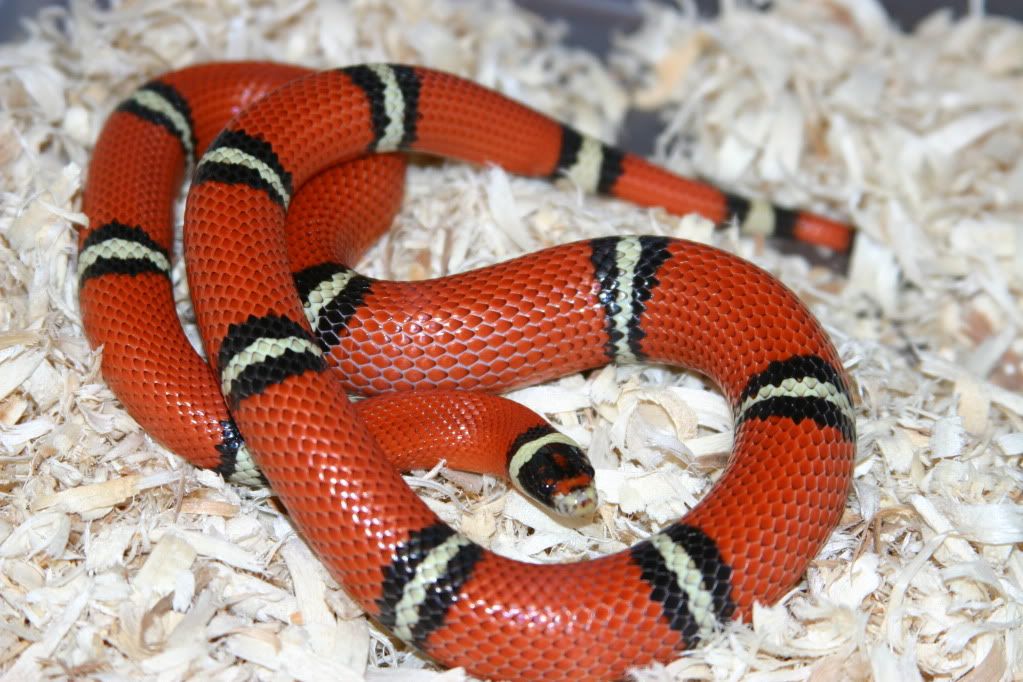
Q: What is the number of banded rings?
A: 14